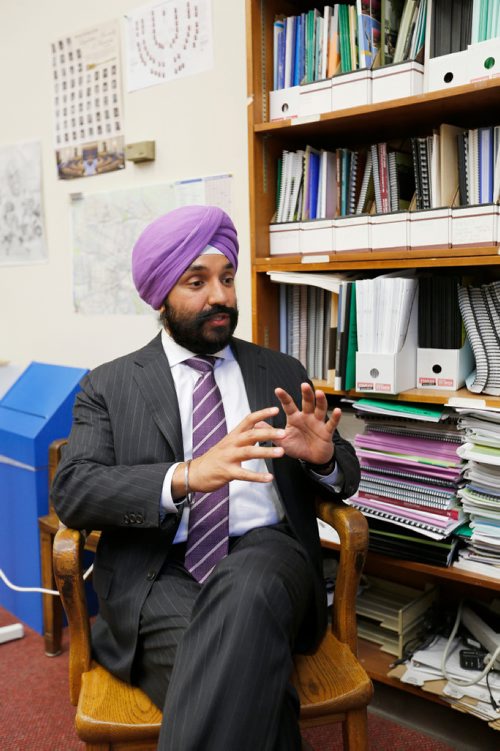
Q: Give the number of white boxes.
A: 14